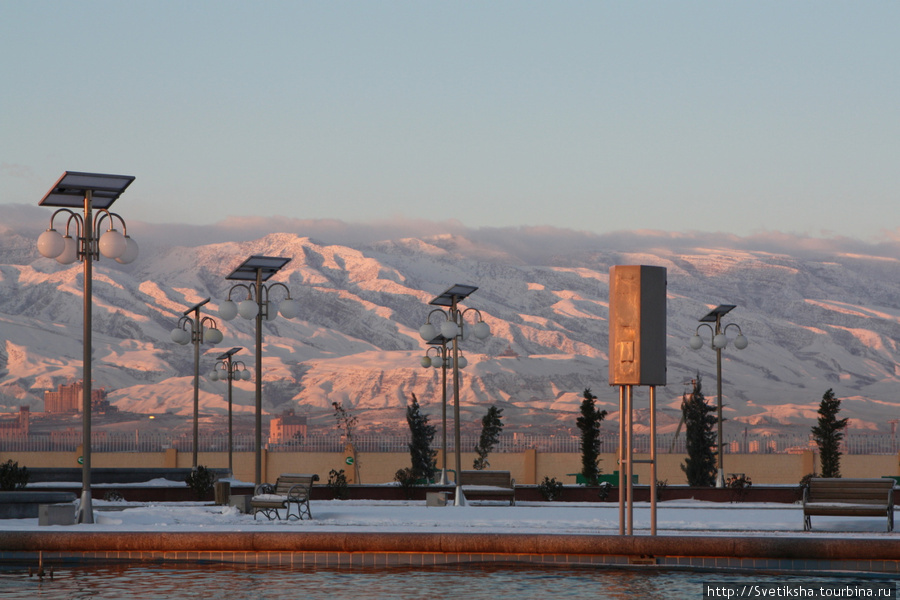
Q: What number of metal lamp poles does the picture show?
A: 7